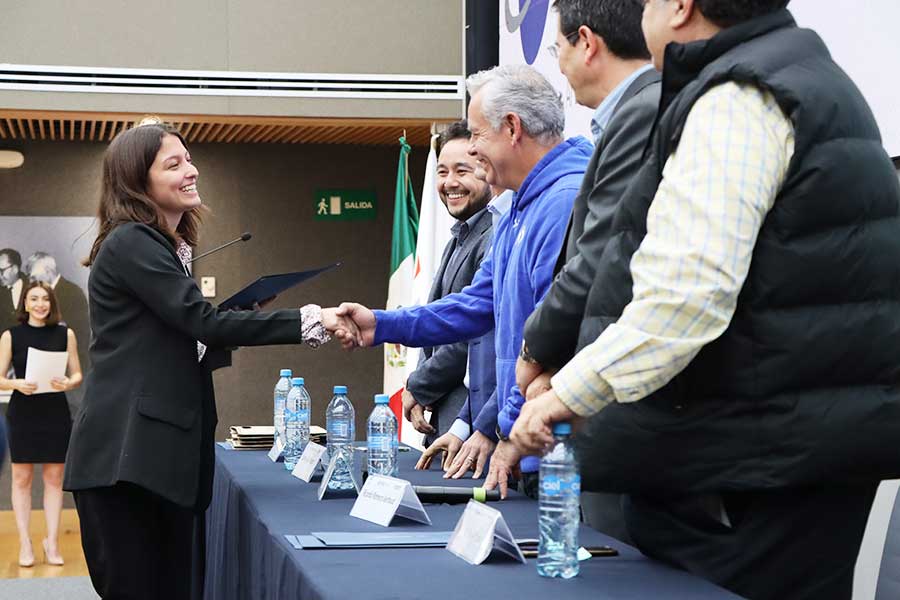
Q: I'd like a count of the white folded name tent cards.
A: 5